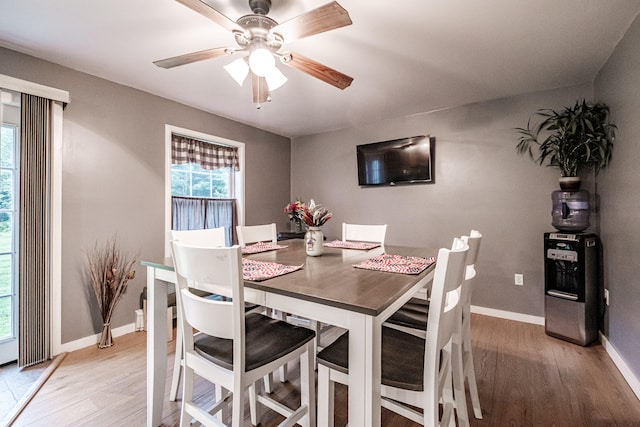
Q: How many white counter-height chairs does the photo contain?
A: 6